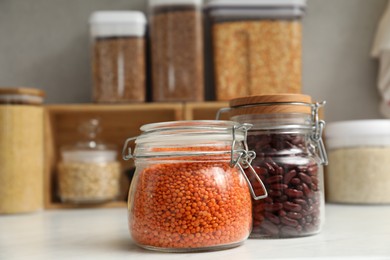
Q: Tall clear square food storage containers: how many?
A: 3